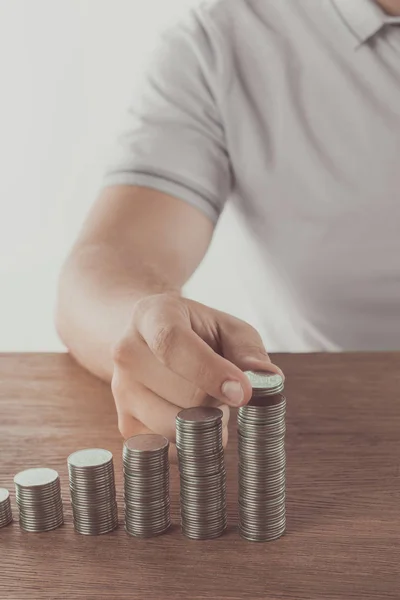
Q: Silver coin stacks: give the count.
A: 6